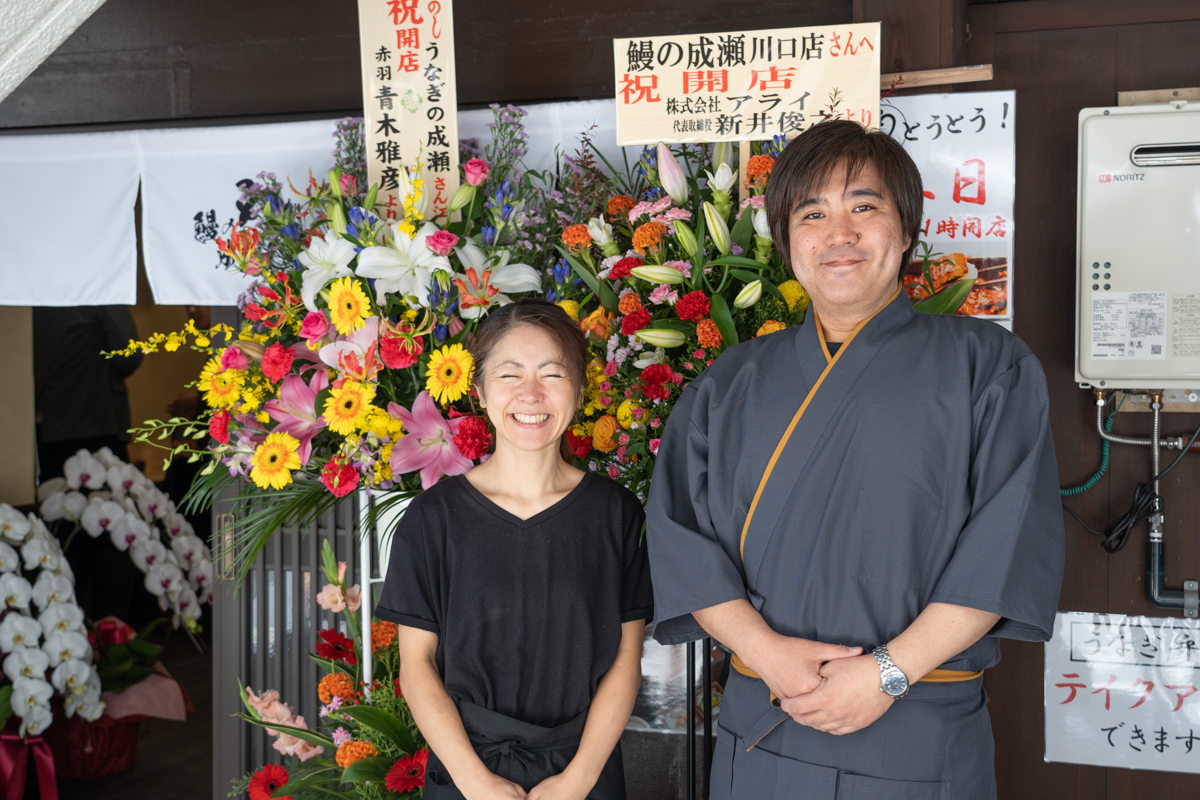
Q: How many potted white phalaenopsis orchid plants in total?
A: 2